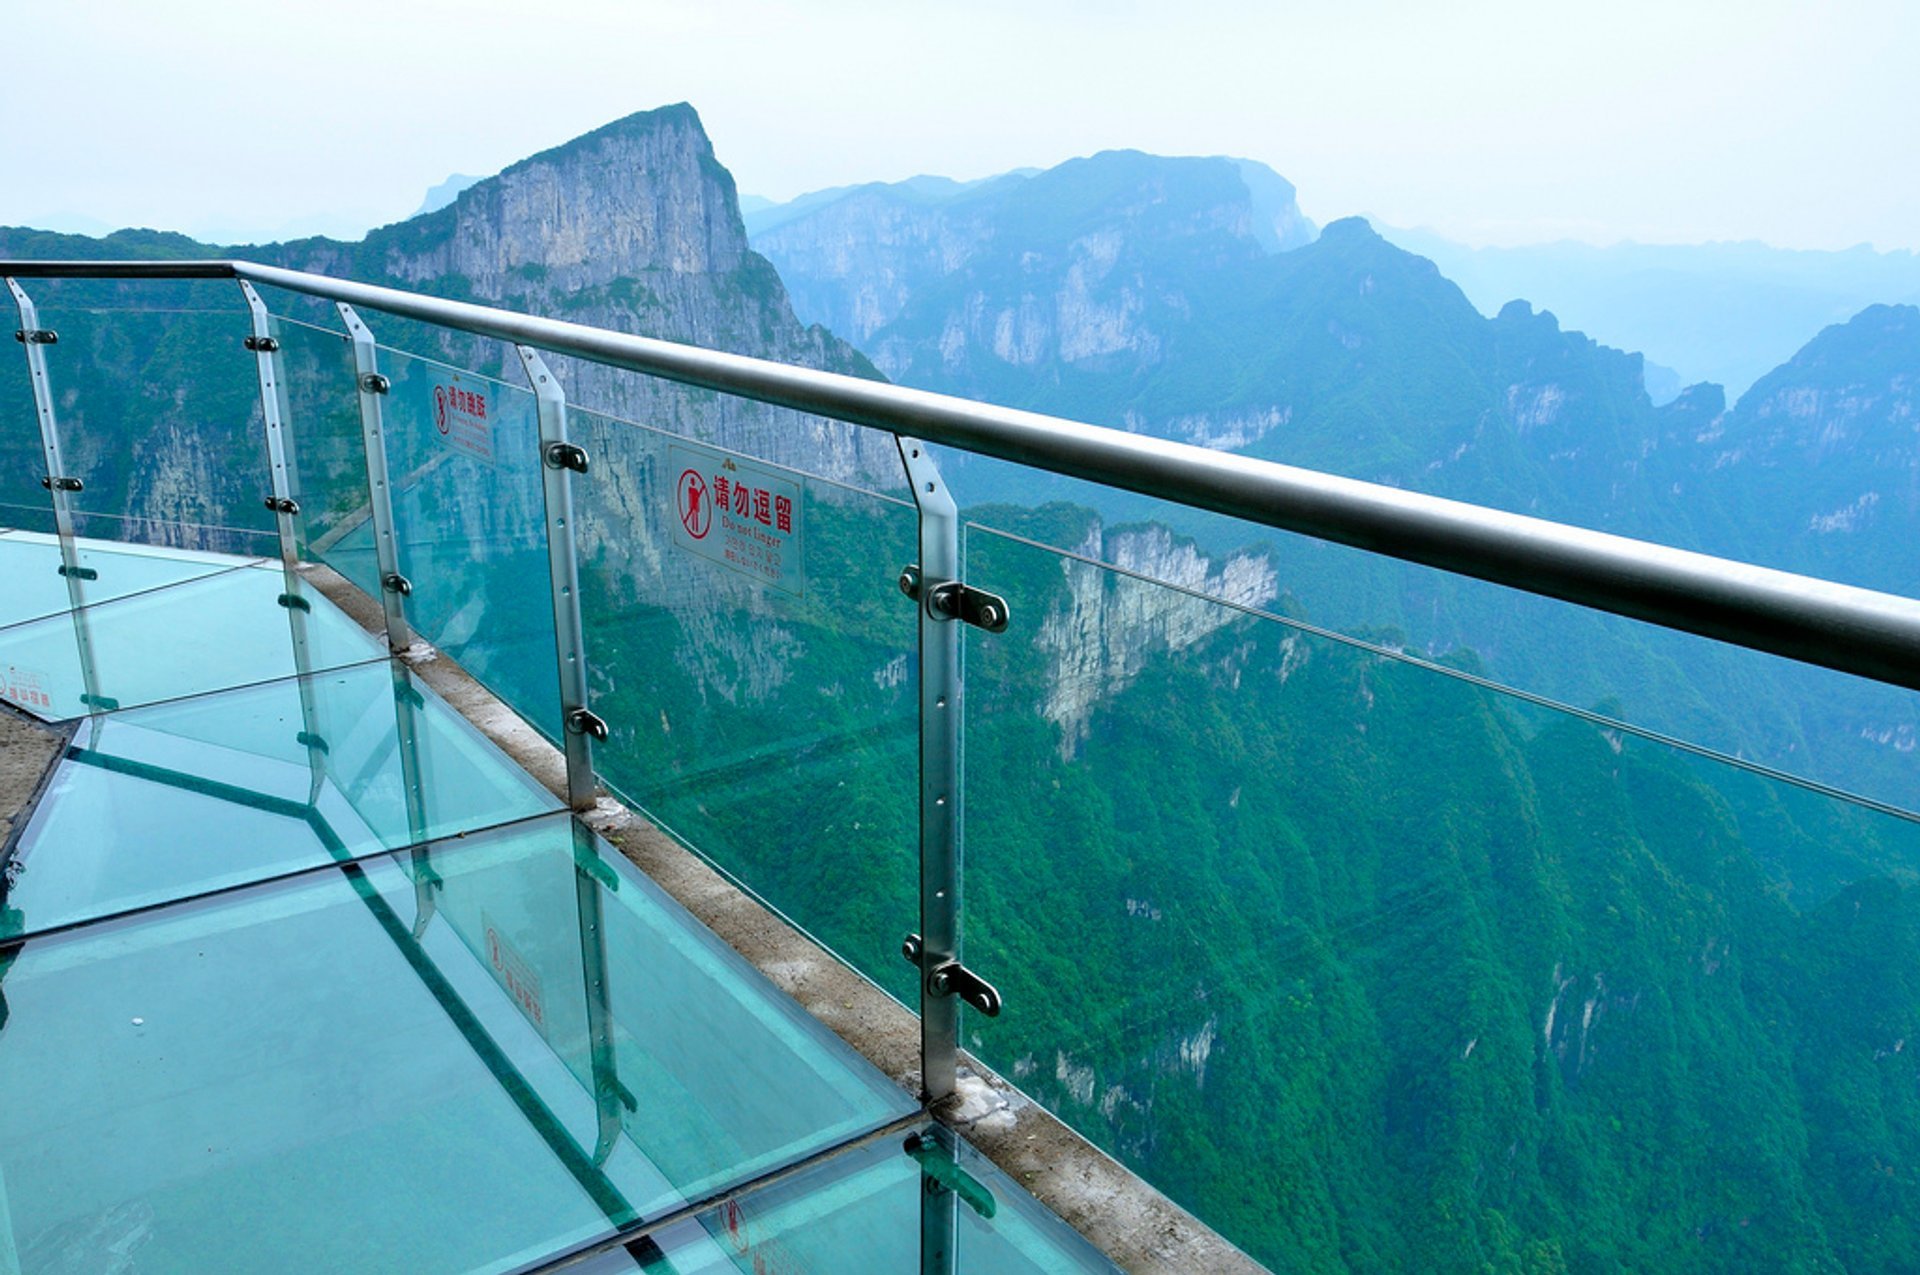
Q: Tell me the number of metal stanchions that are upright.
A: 5